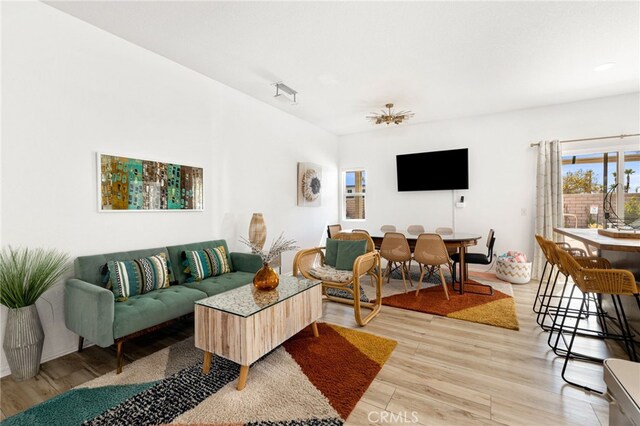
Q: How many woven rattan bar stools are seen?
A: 3